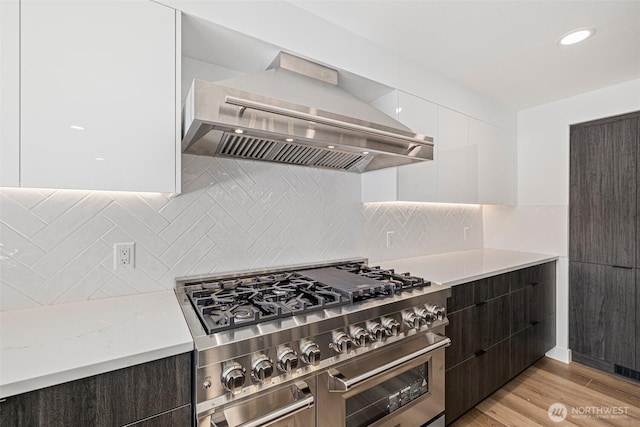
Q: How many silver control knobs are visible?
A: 11